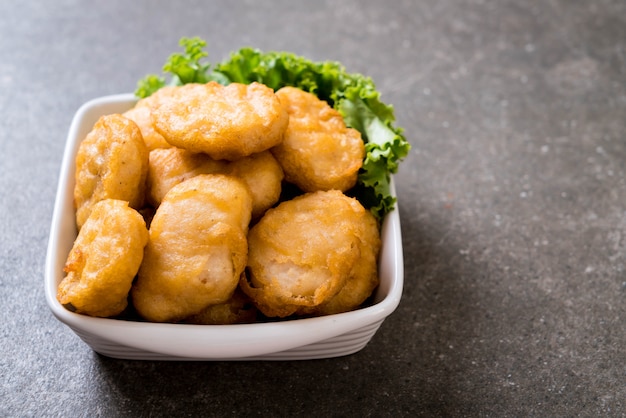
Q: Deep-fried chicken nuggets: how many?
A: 10